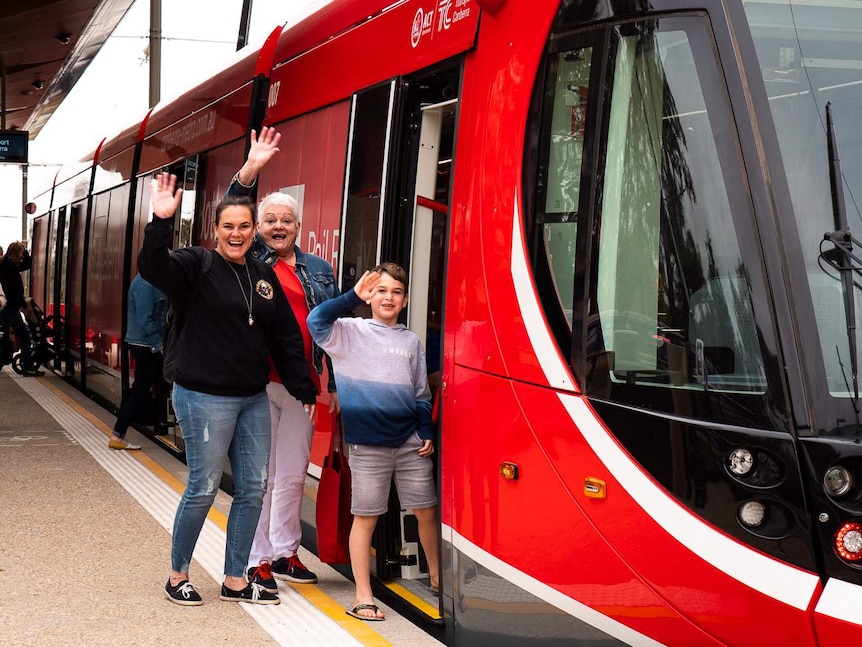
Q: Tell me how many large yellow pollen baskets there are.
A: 0